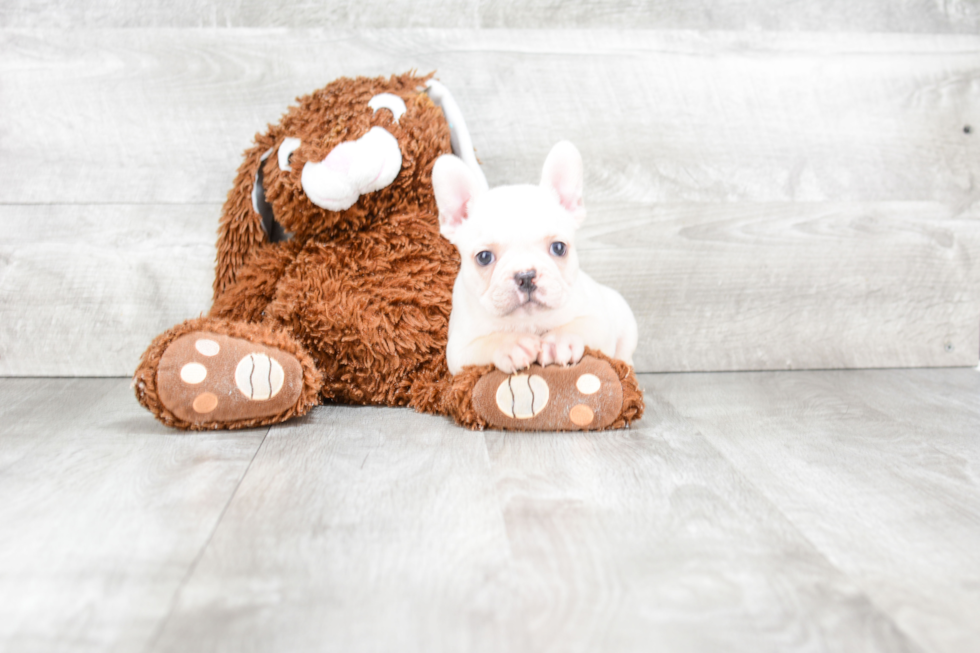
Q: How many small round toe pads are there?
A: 5